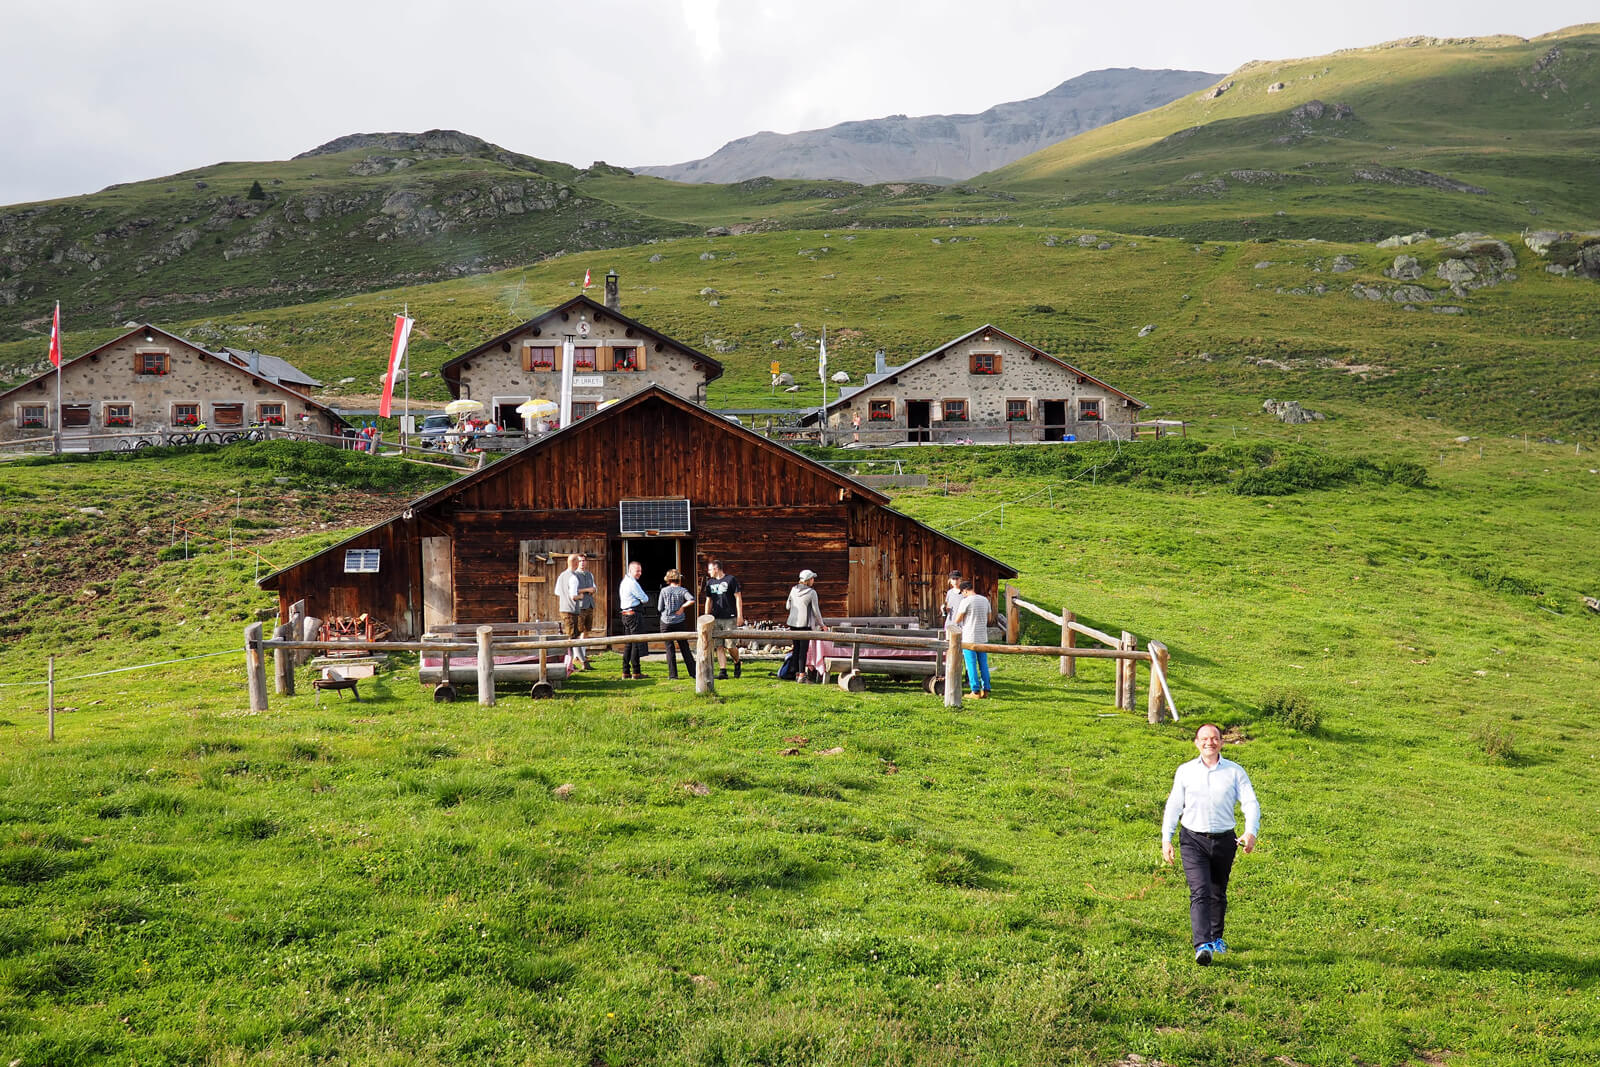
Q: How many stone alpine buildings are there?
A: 3